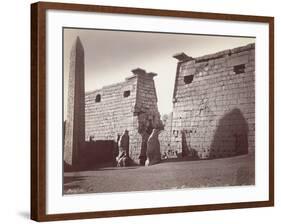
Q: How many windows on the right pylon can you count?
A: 2